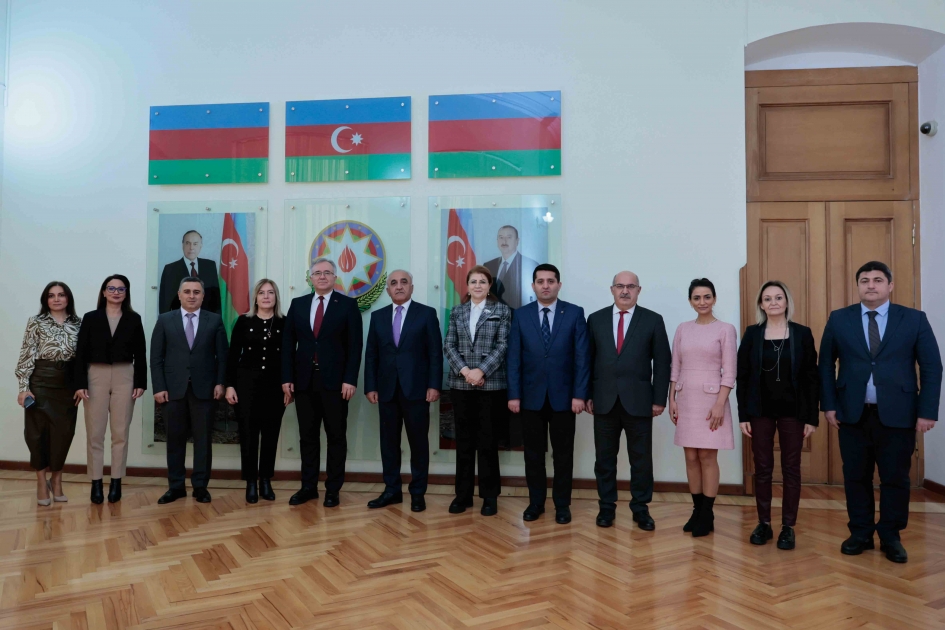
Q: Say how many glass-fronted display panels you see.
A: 6